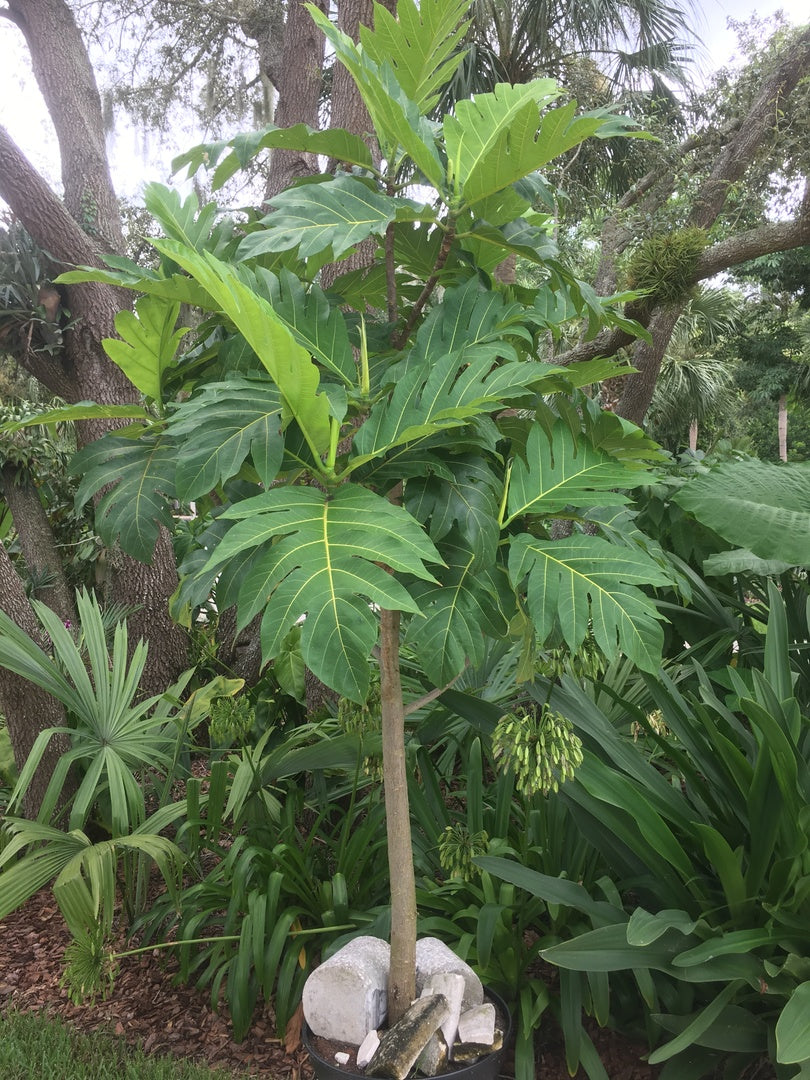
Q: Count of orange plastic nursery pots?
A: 0